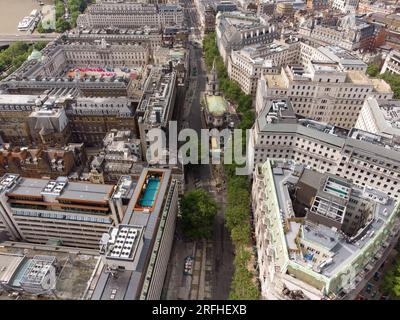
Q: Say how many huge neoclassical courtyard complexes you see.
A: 1